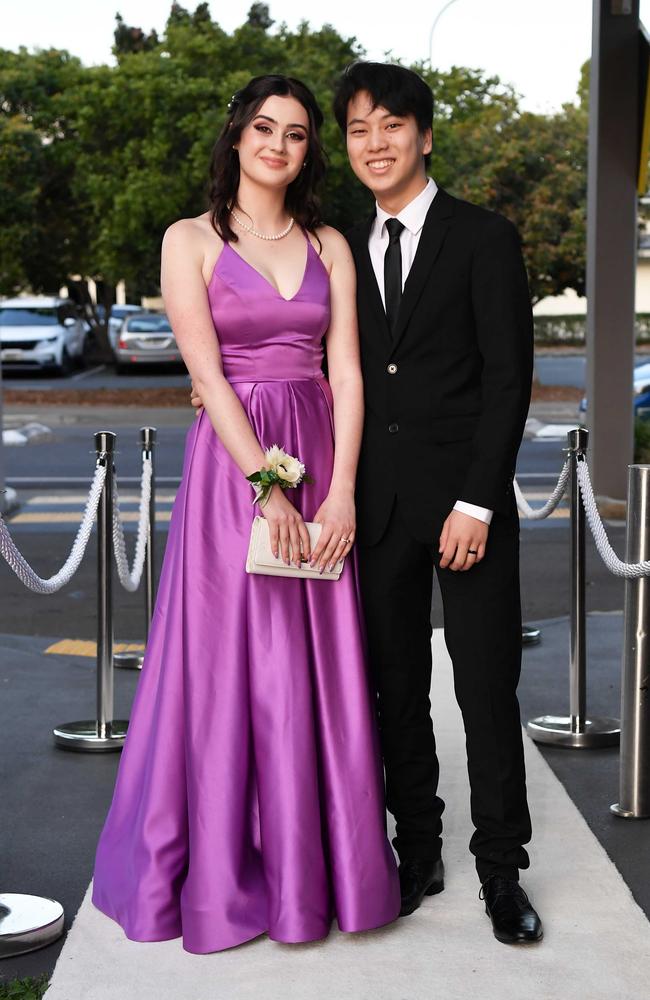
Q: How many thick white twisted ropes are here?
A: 4